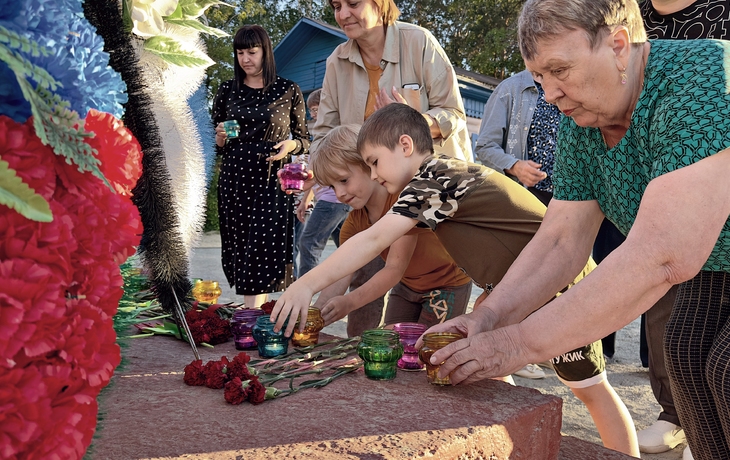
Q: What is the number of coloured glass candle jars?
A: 9